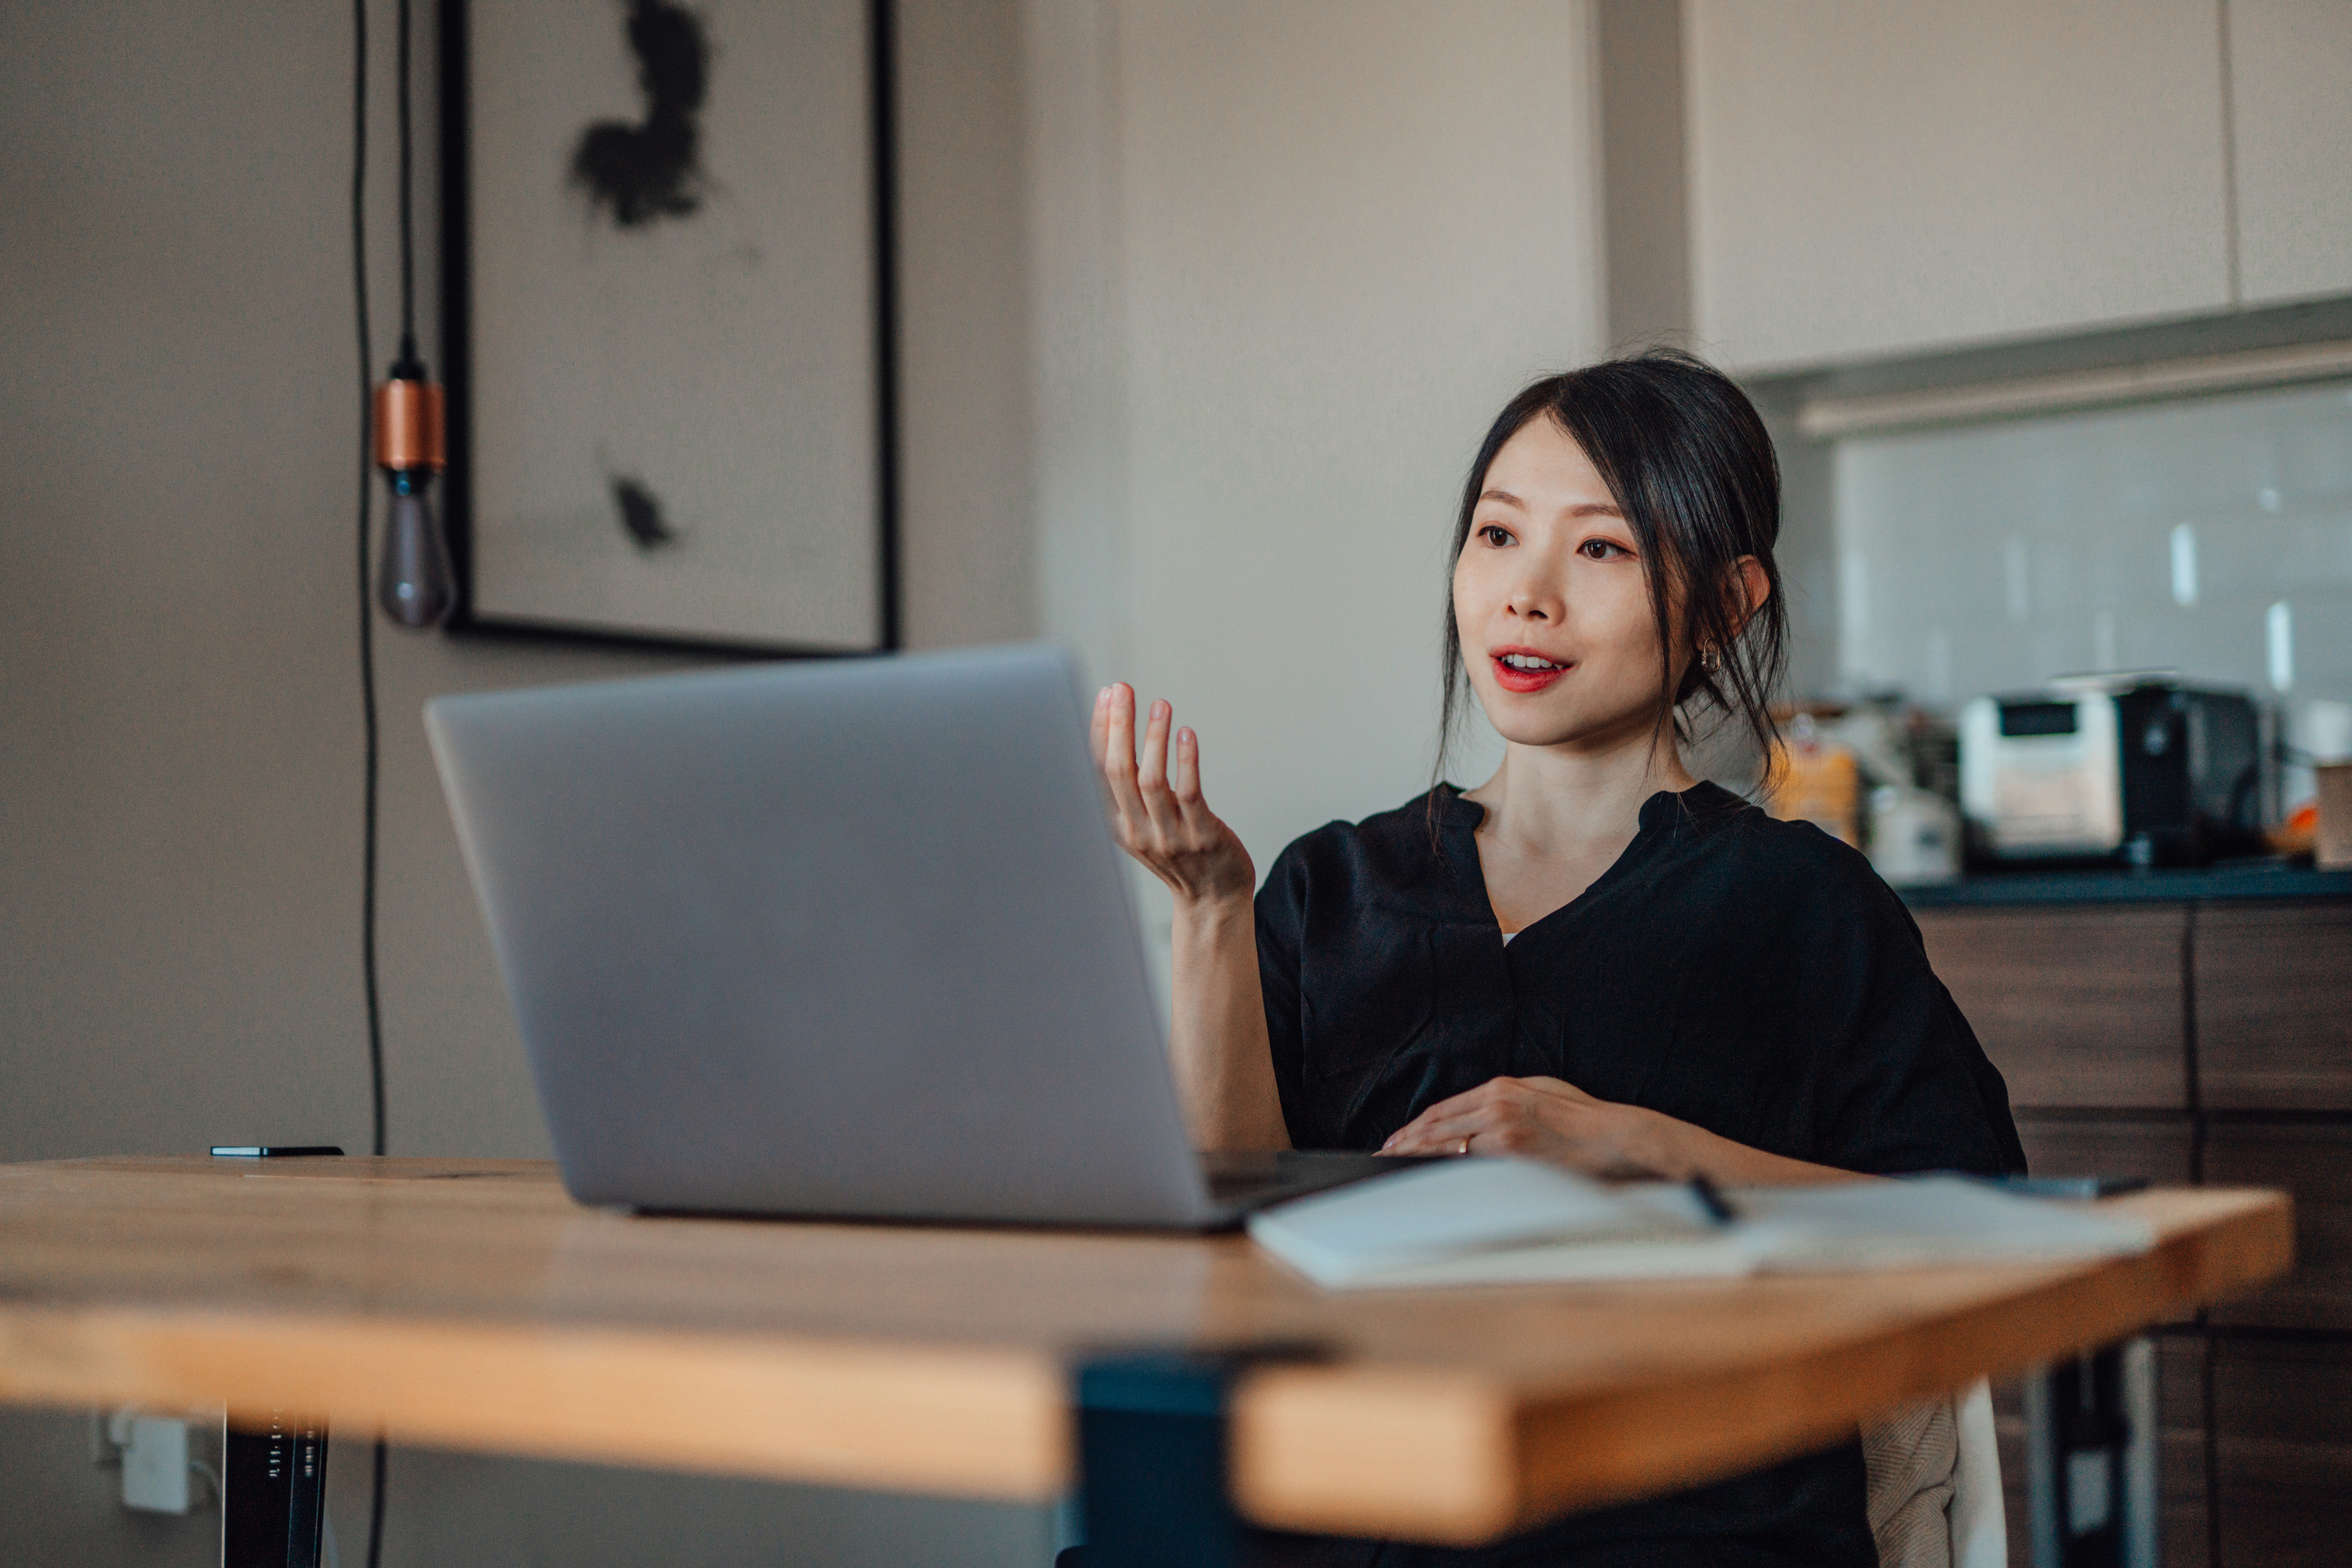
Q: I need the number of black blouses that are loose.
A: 1